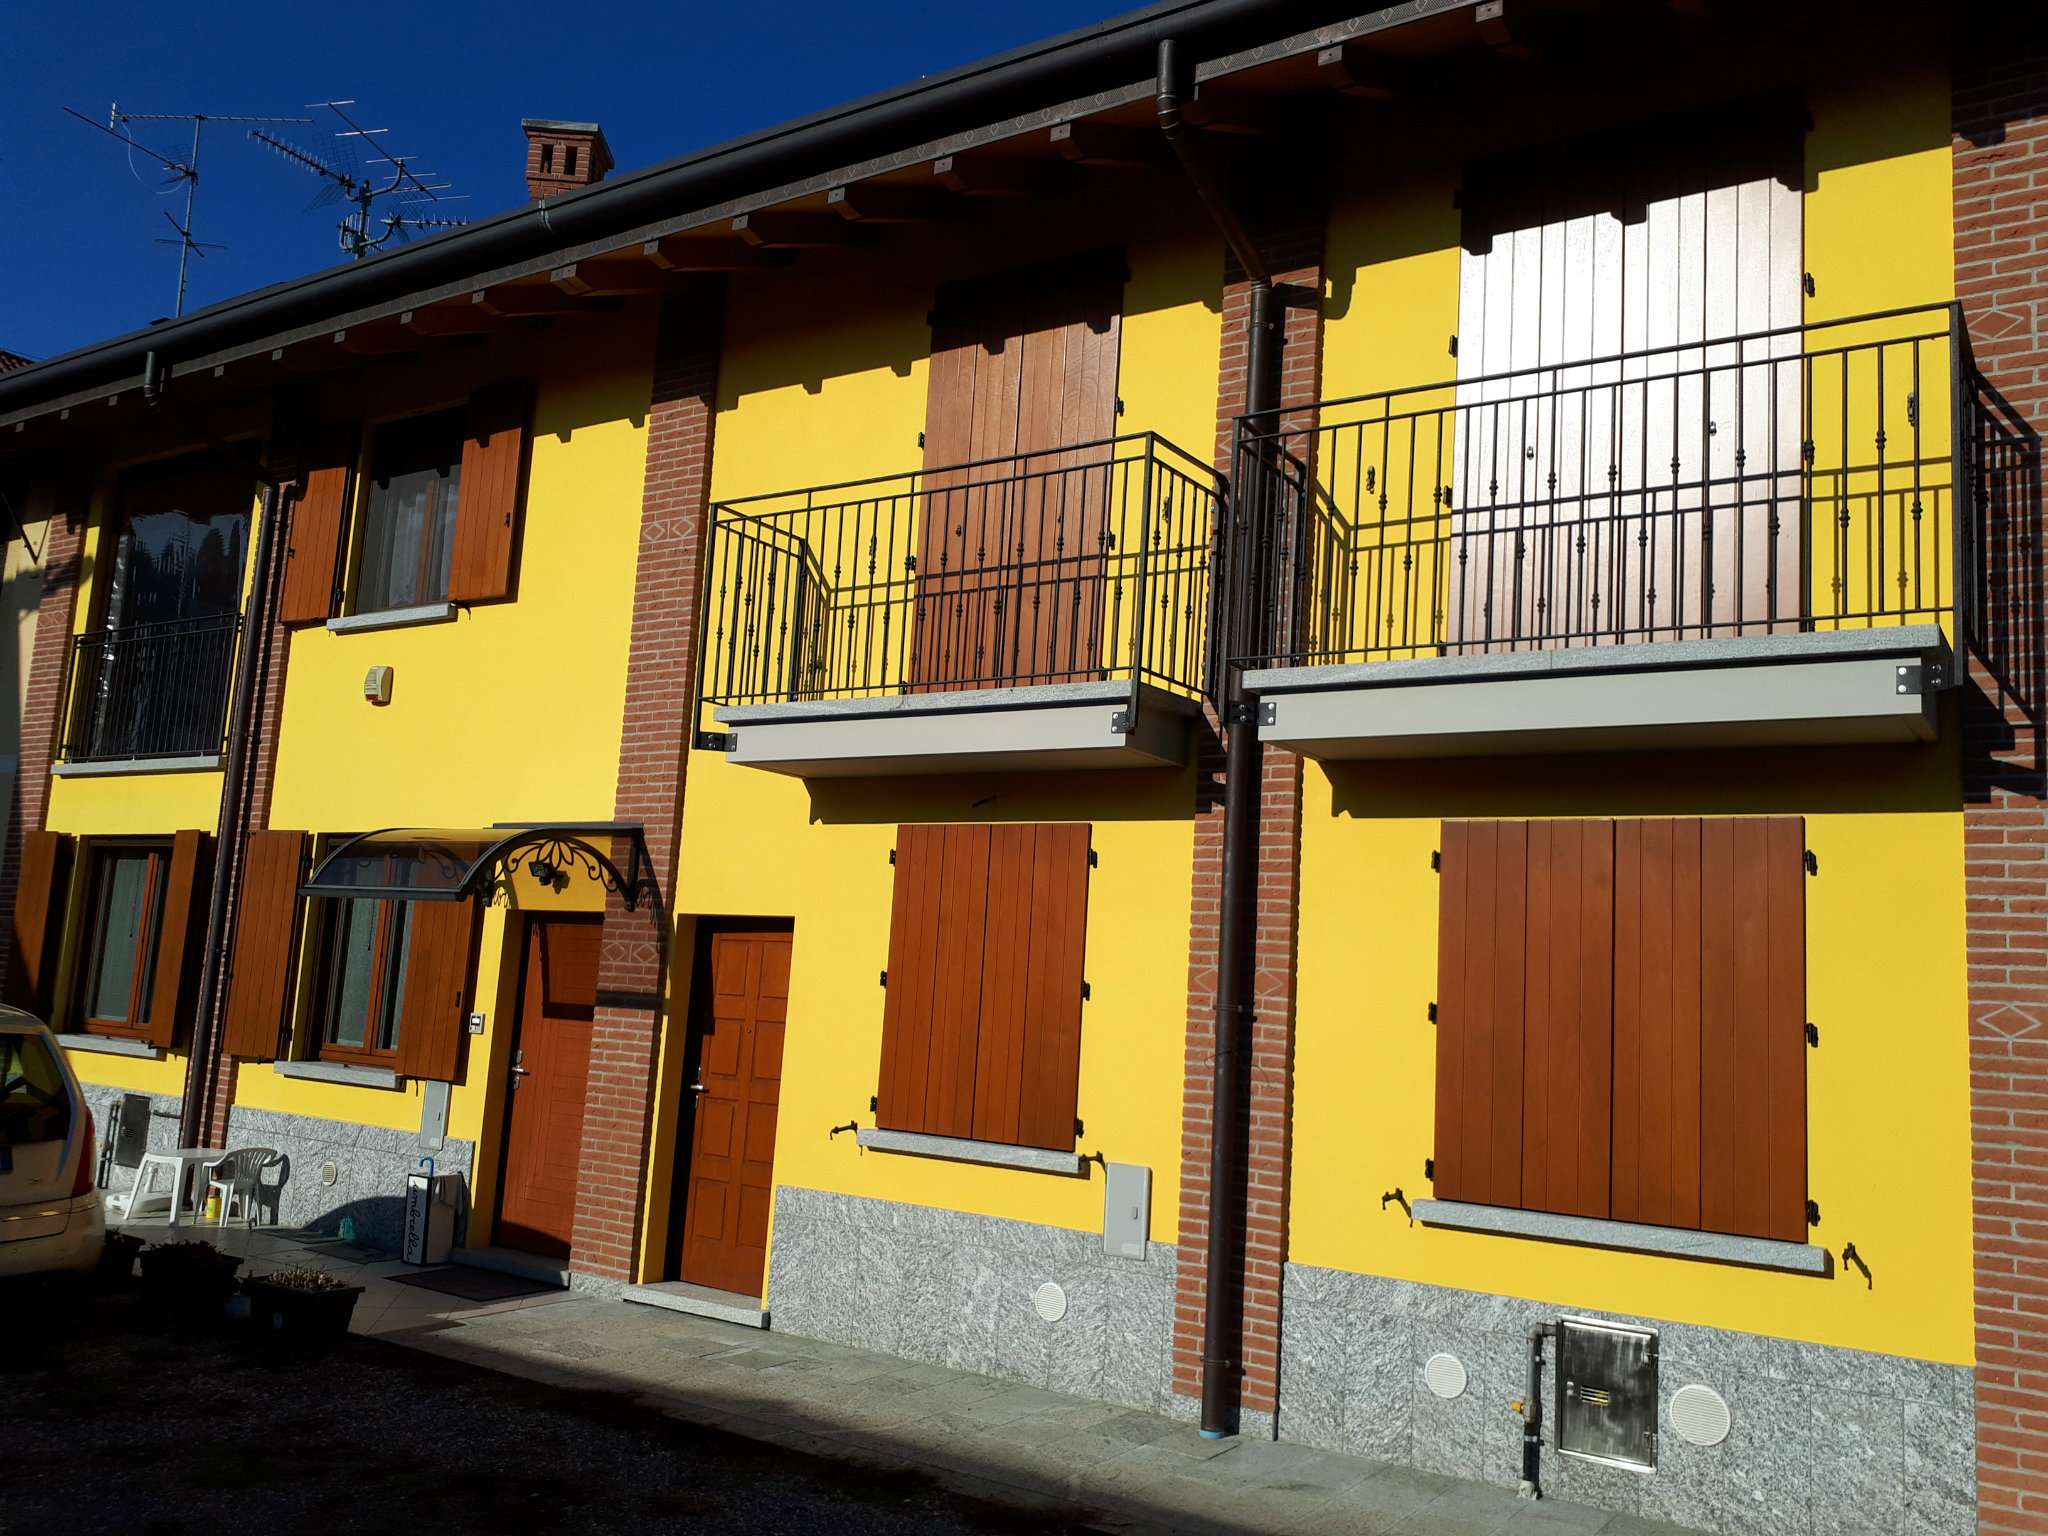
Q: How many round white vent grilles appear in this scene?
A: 4